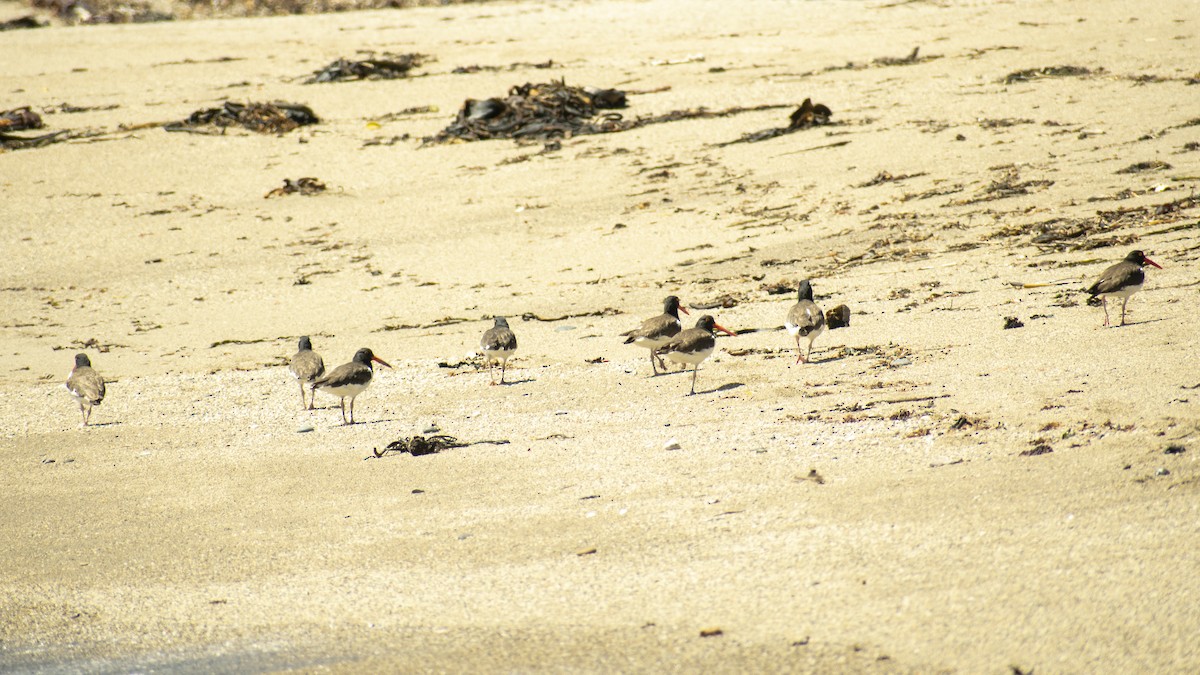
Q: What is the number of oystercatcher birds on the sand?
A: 8